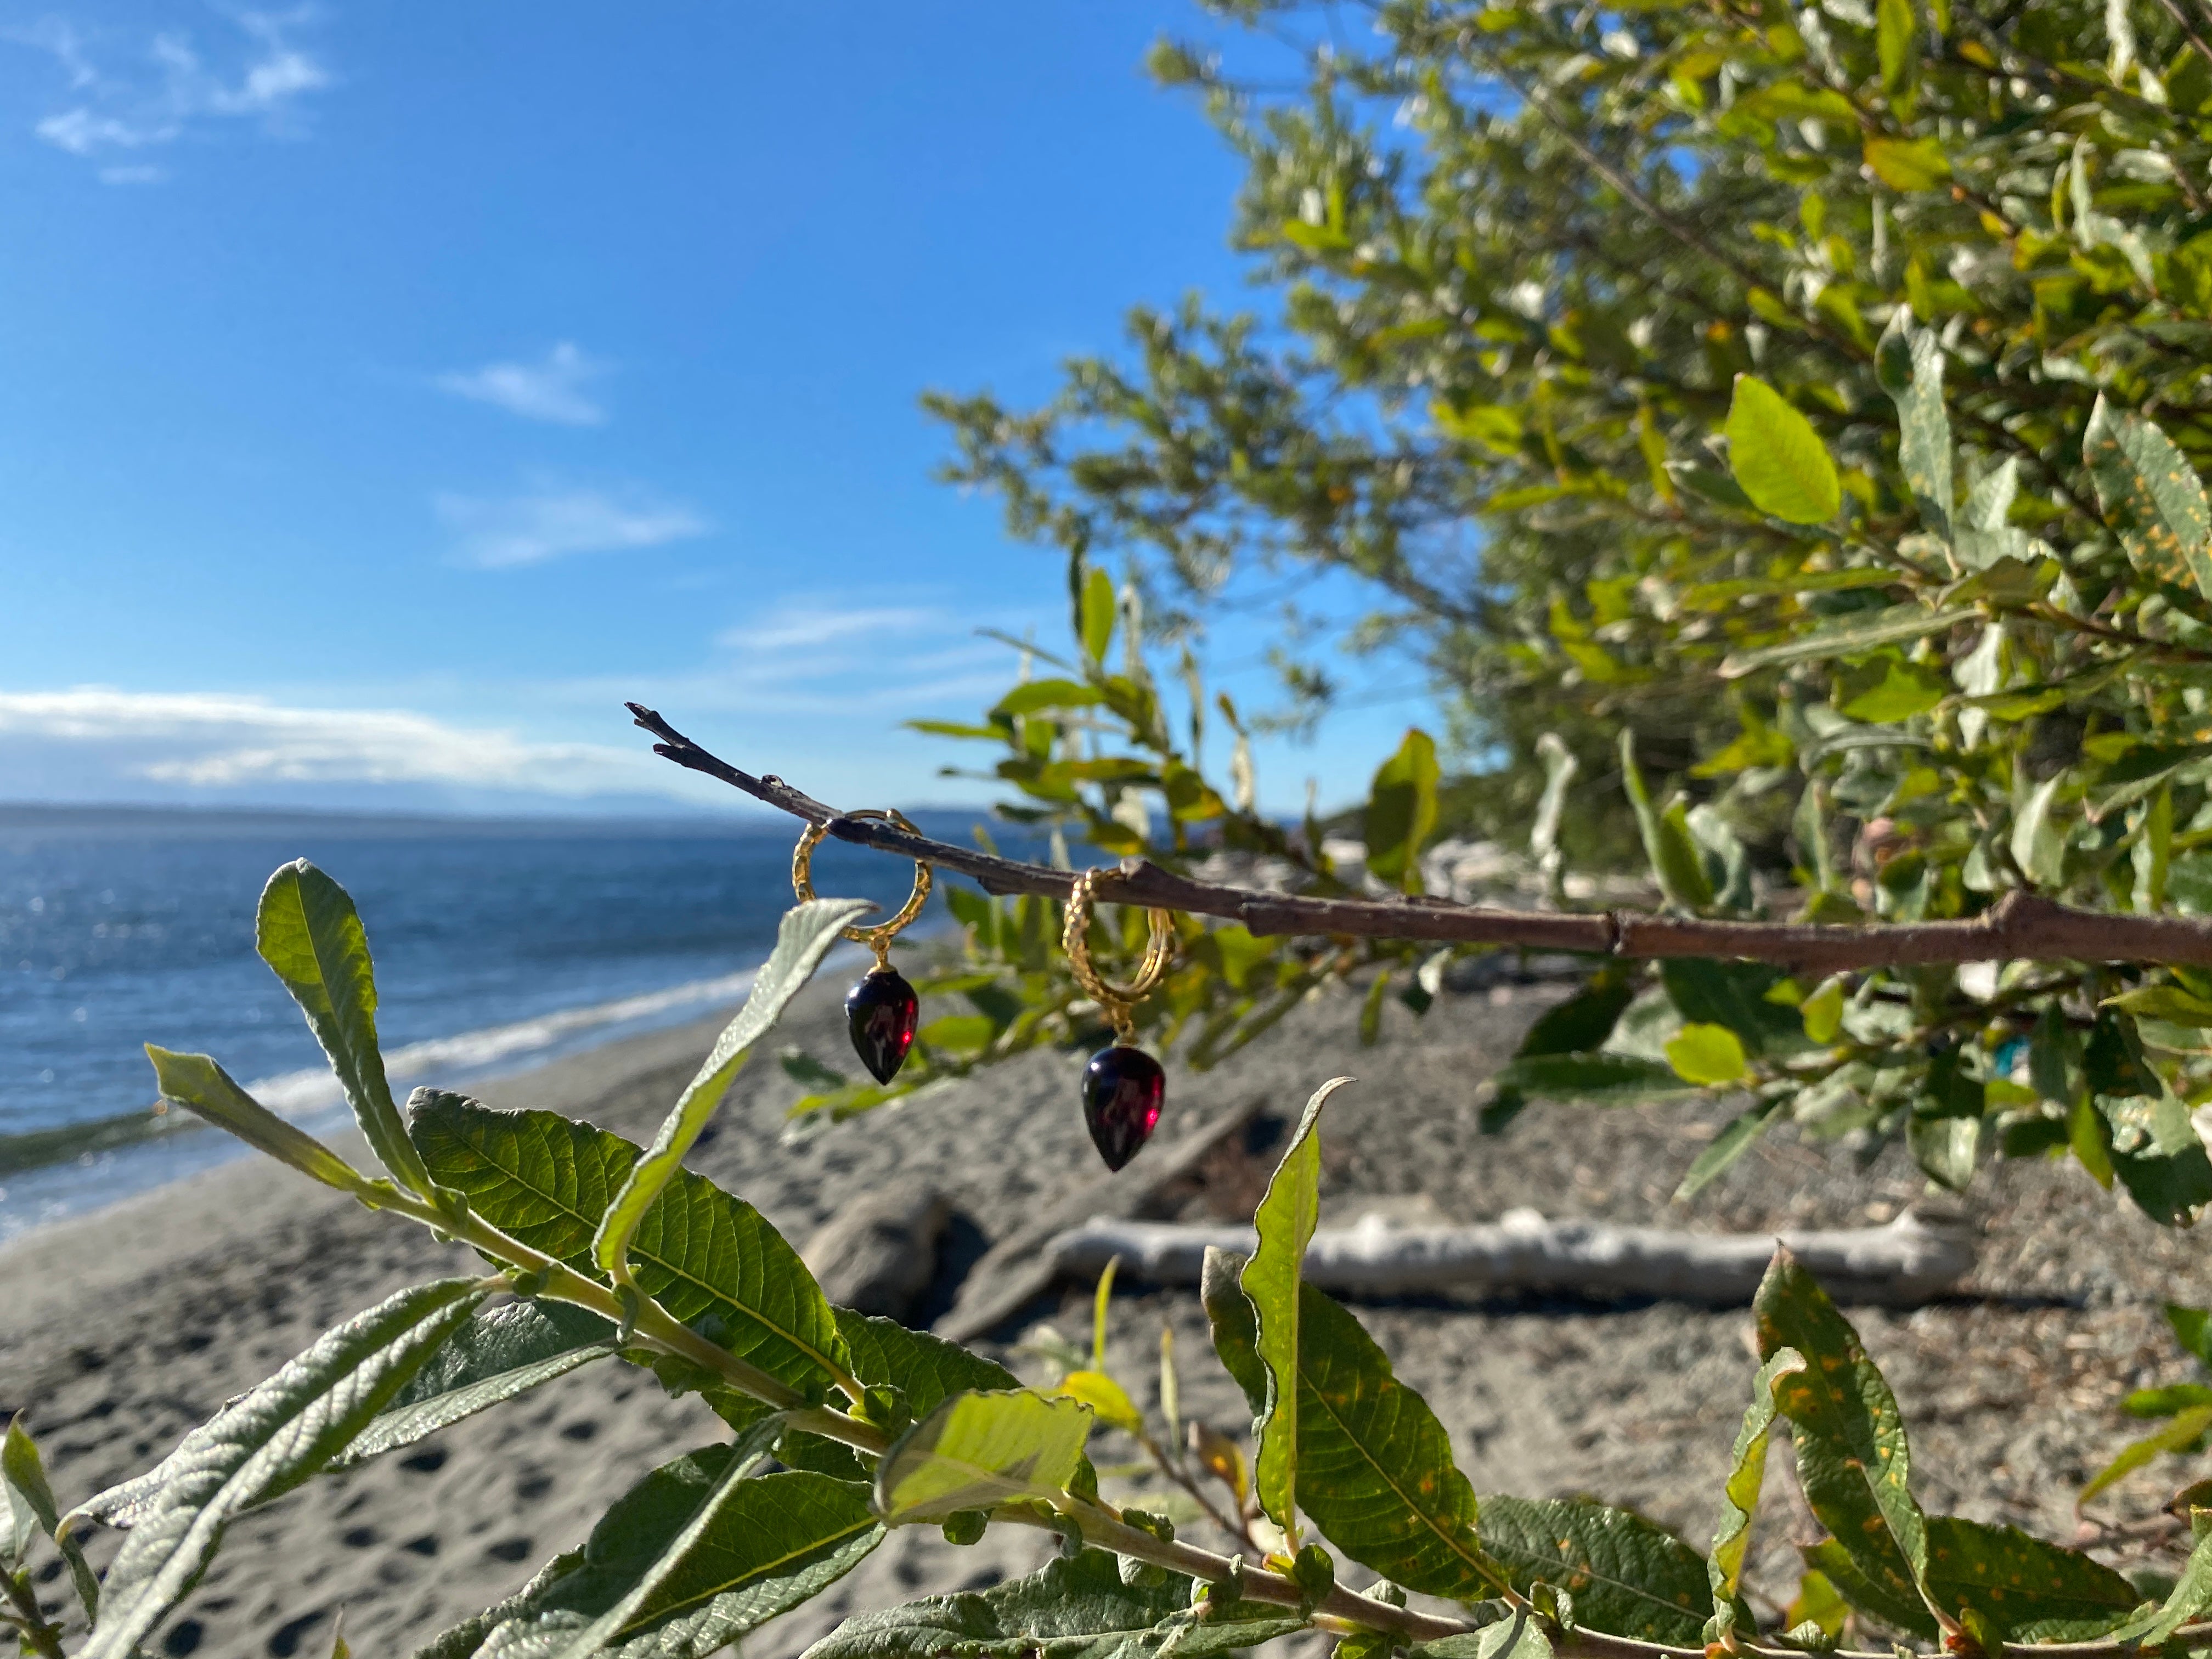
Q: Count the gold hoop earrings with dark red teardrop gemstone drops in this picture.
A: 2